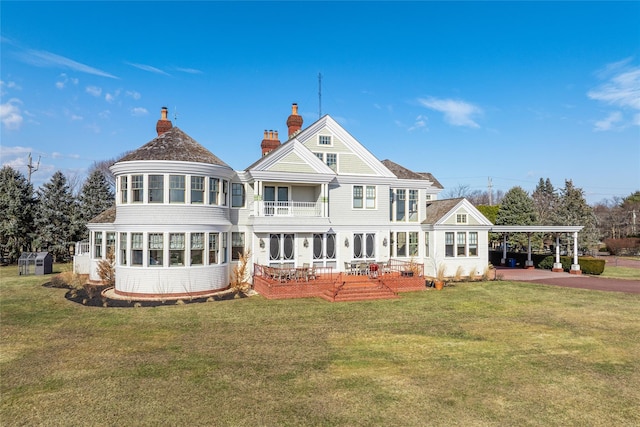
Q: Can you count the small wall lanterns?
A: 4